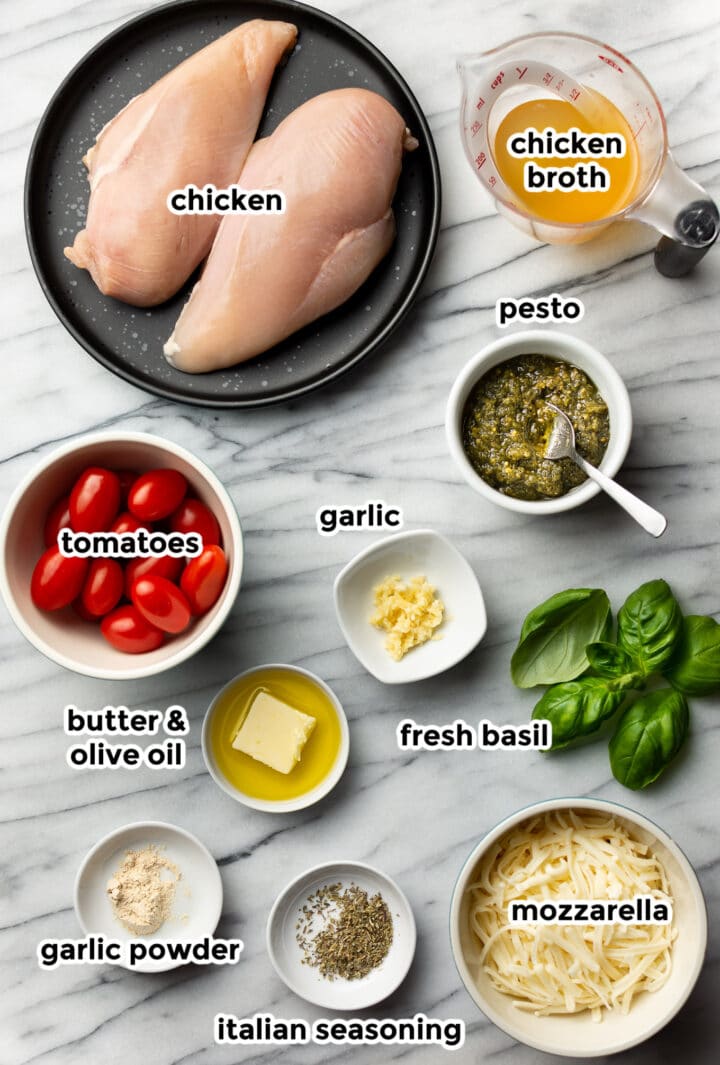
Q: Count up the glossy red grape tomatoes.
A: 13